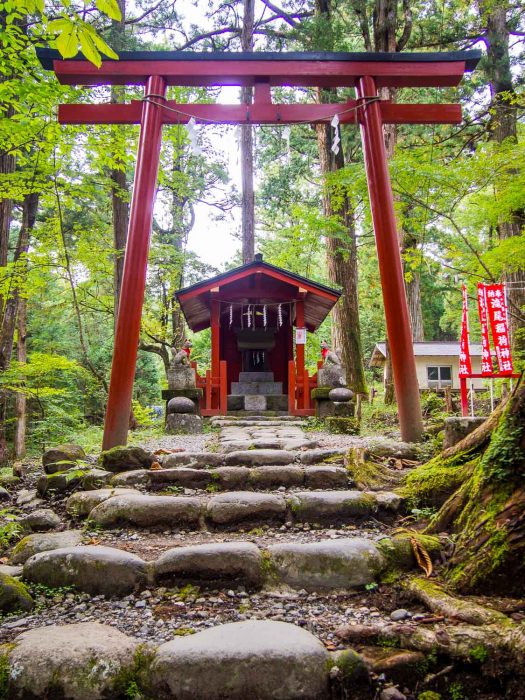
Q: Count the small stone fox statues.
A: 2